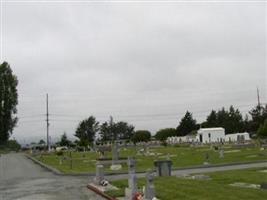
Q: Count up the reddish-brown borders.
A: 1